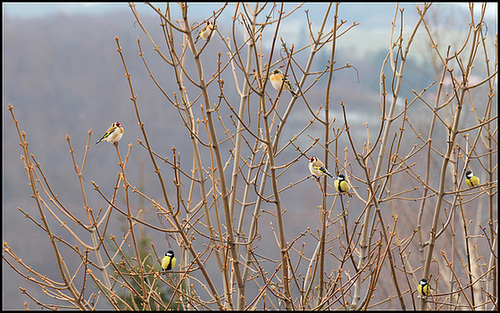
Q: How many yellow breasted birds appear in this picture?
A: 4